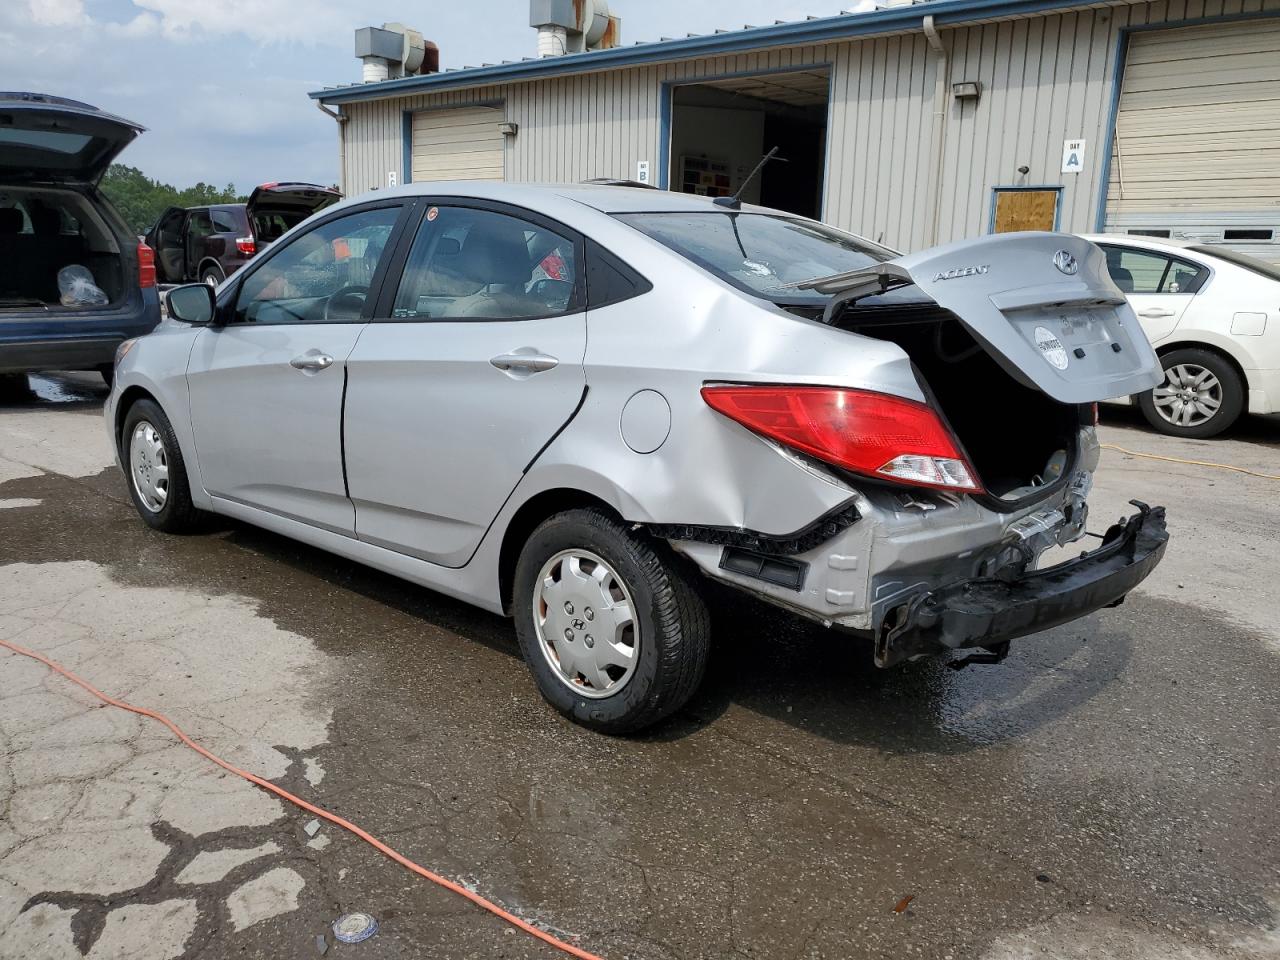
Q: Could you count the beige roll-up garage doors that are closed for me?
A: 2